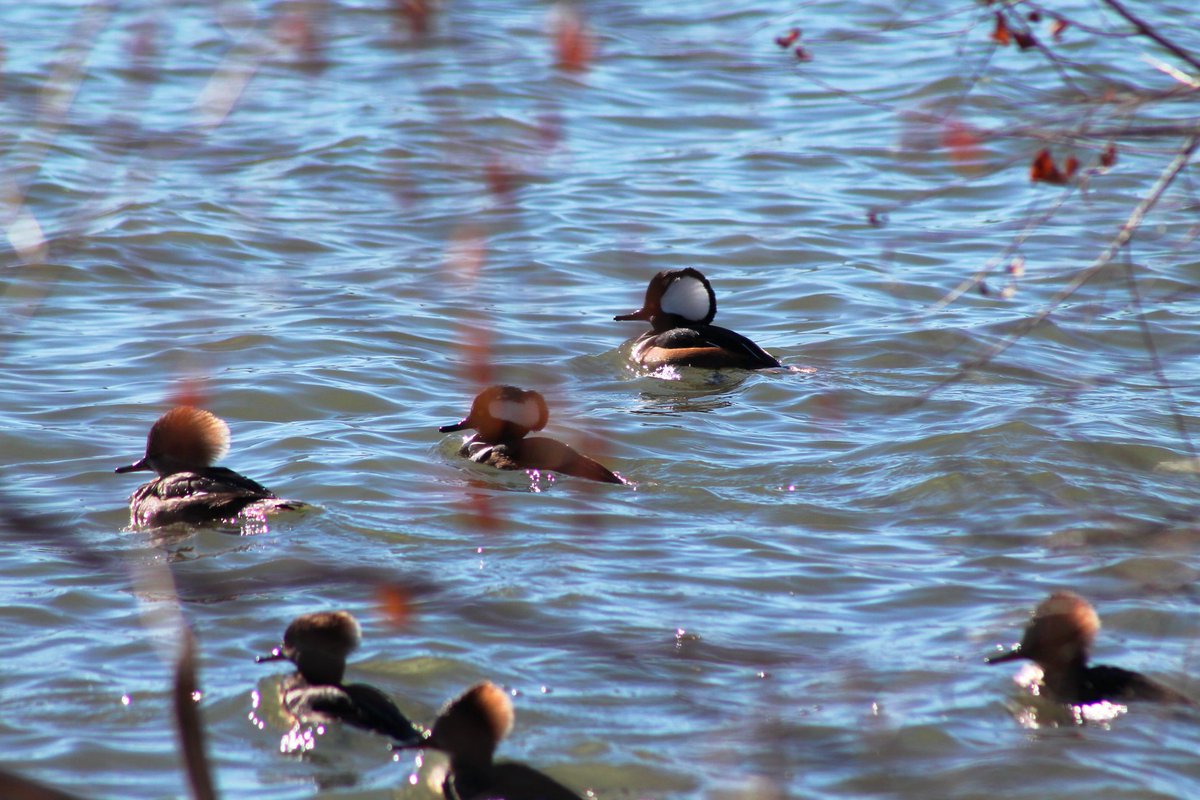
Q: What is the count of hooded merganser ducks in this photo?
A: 6